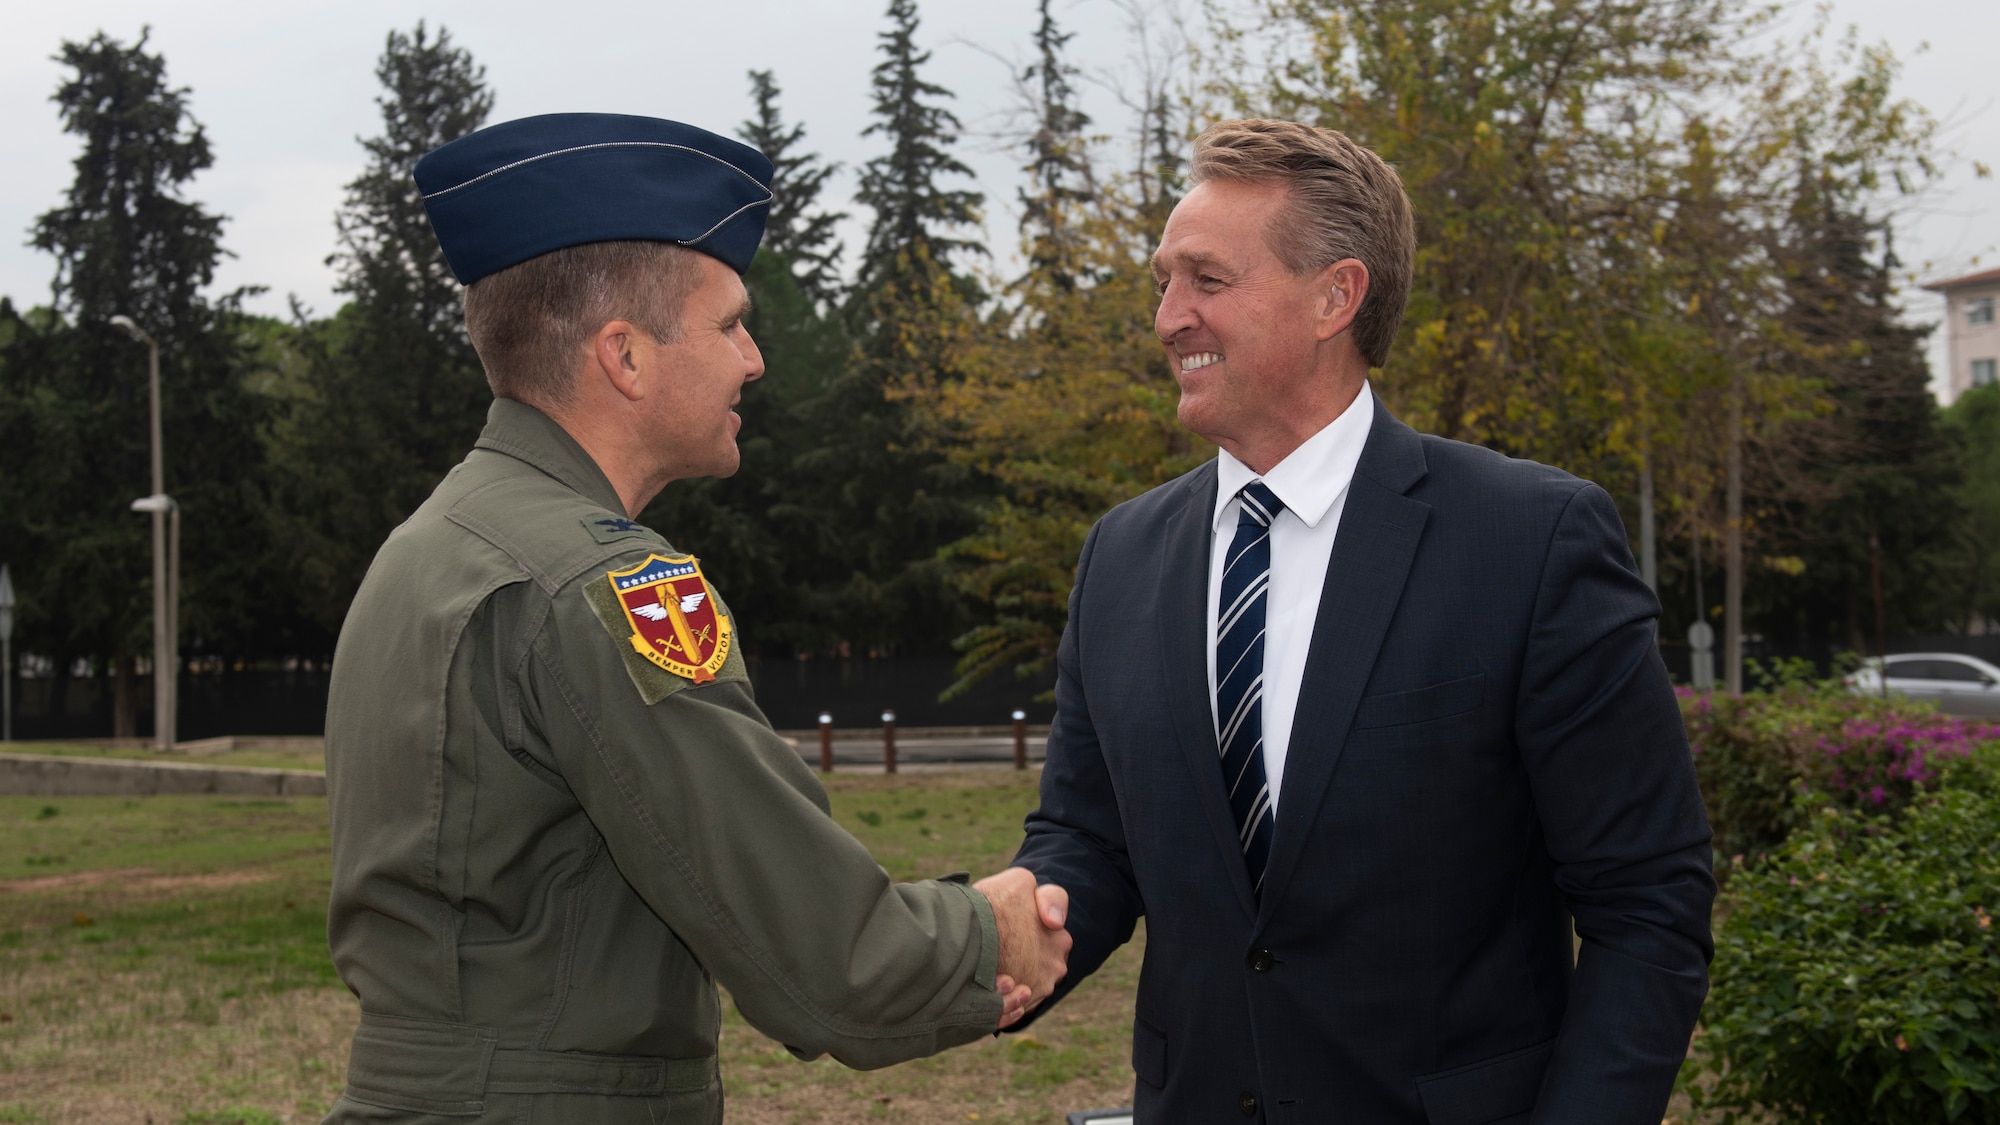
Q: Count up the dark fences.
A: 1